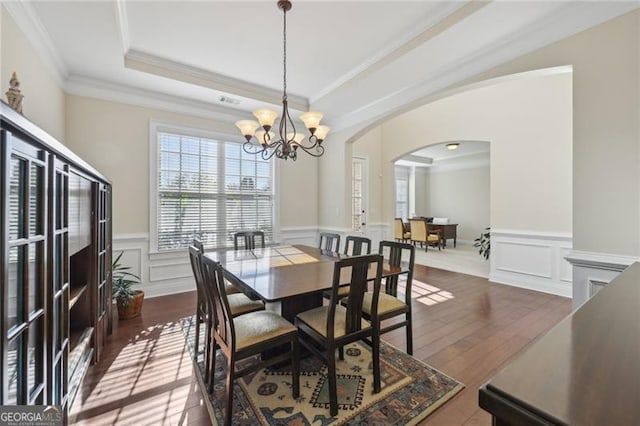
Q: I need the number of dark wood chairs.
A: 8